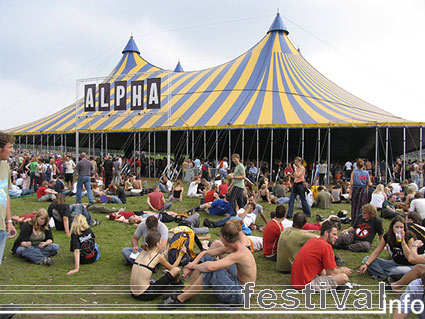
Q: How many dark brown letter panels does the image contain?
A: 5